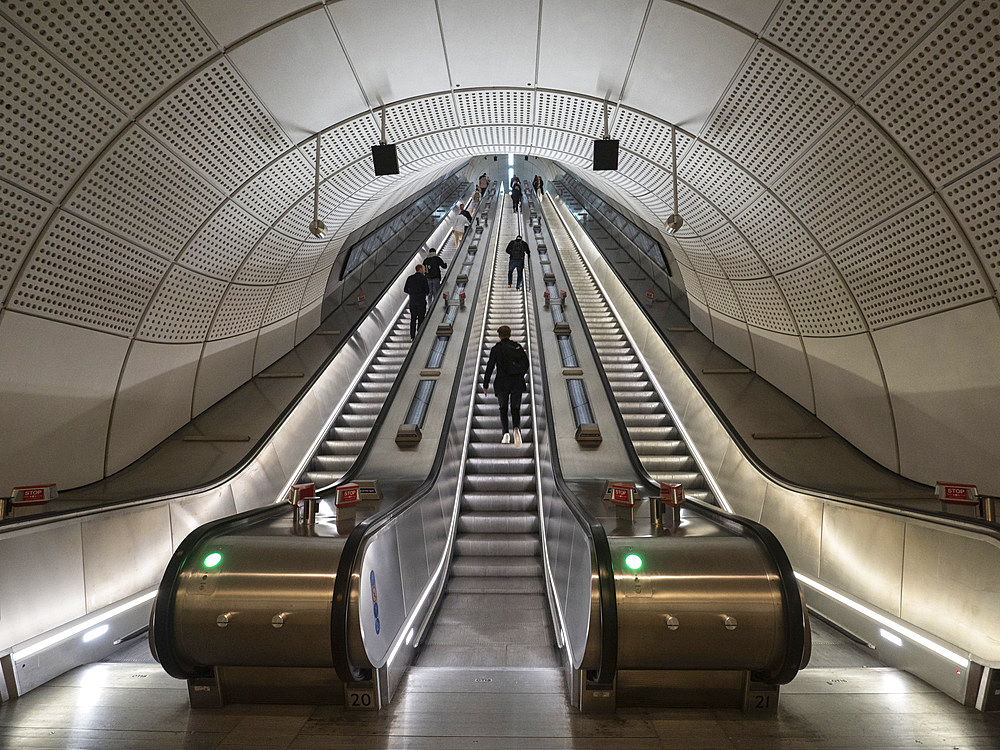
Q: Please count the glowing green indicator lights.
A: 2